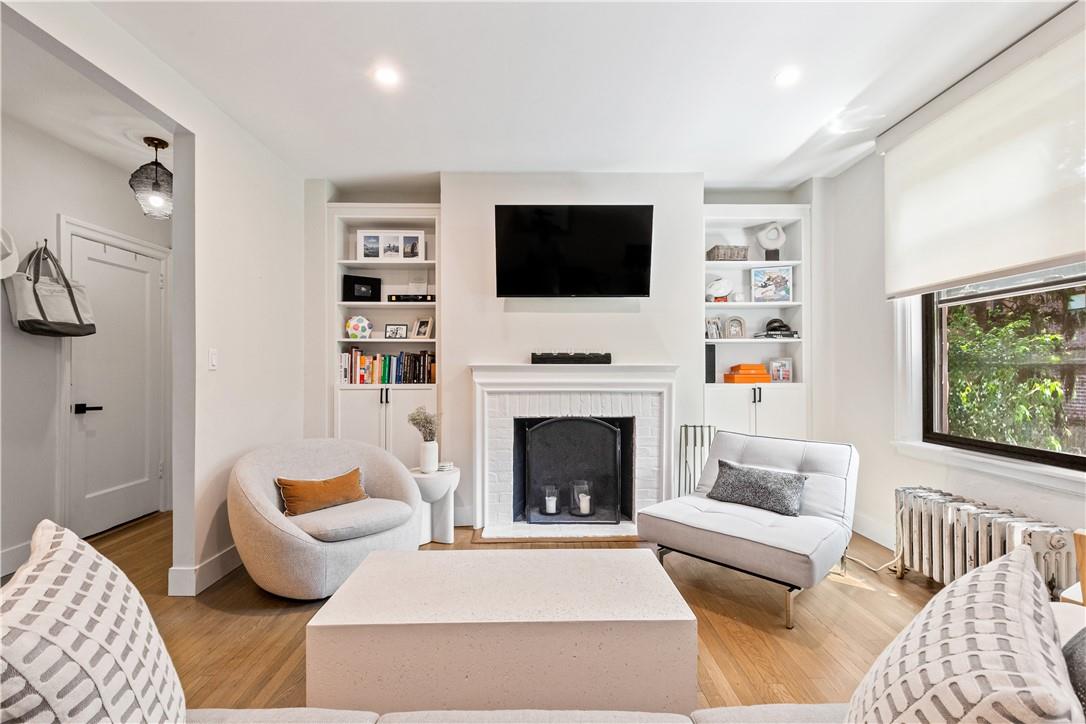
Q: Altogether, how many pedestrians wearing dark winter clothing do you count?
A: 0